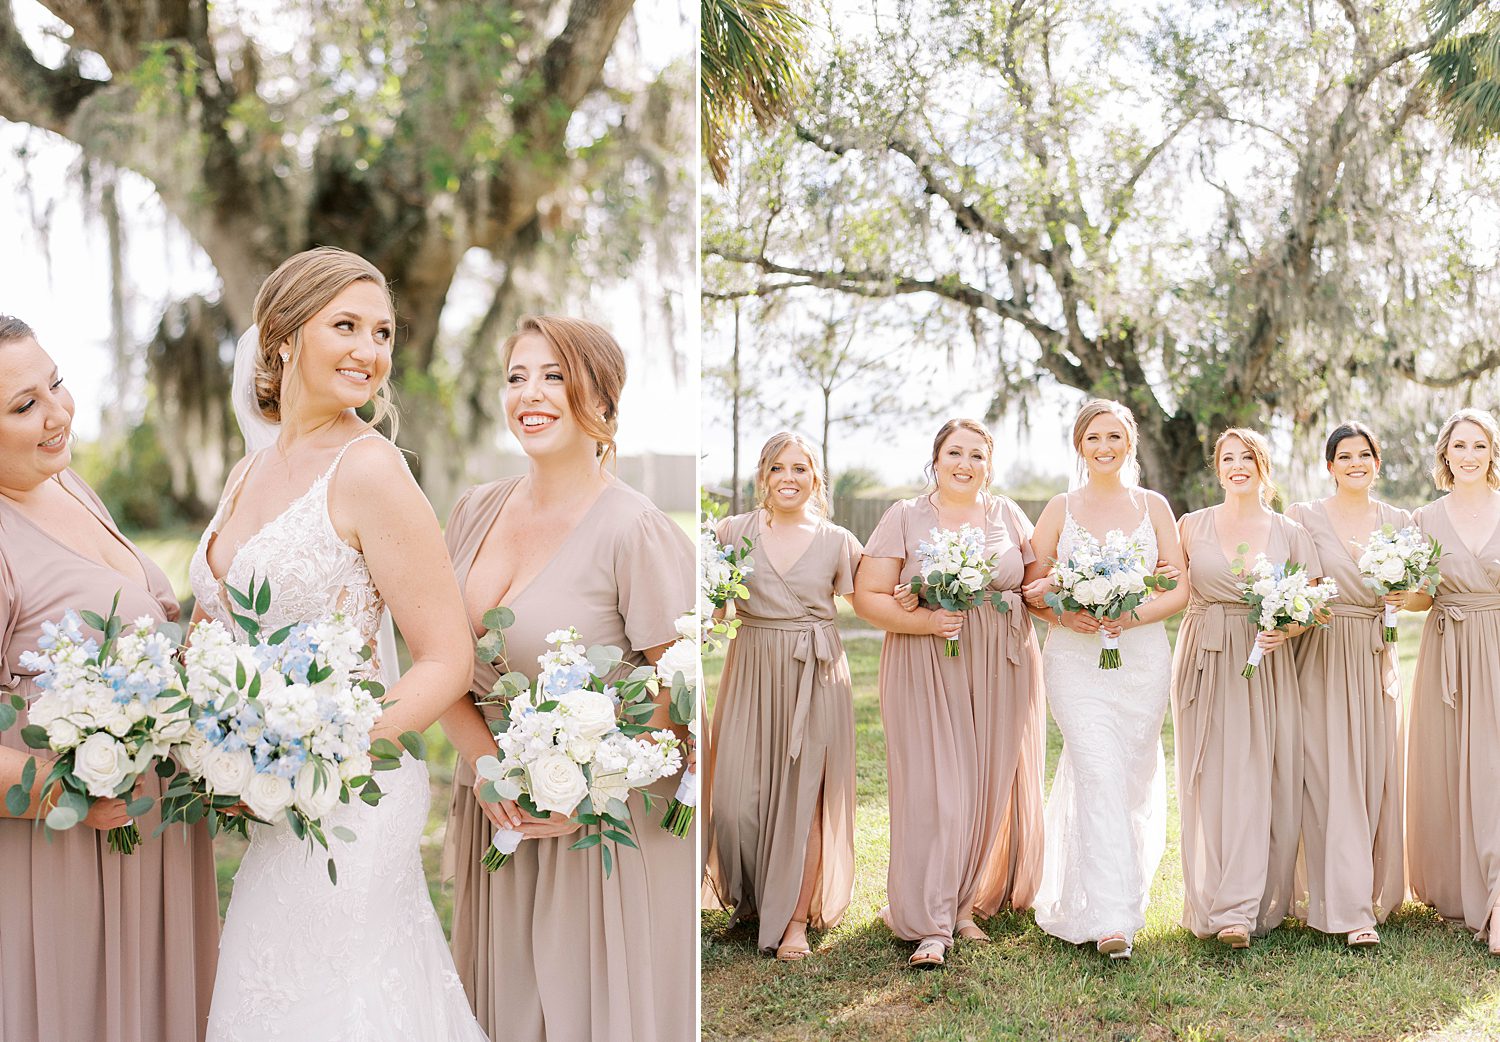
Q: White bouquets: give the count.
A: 9